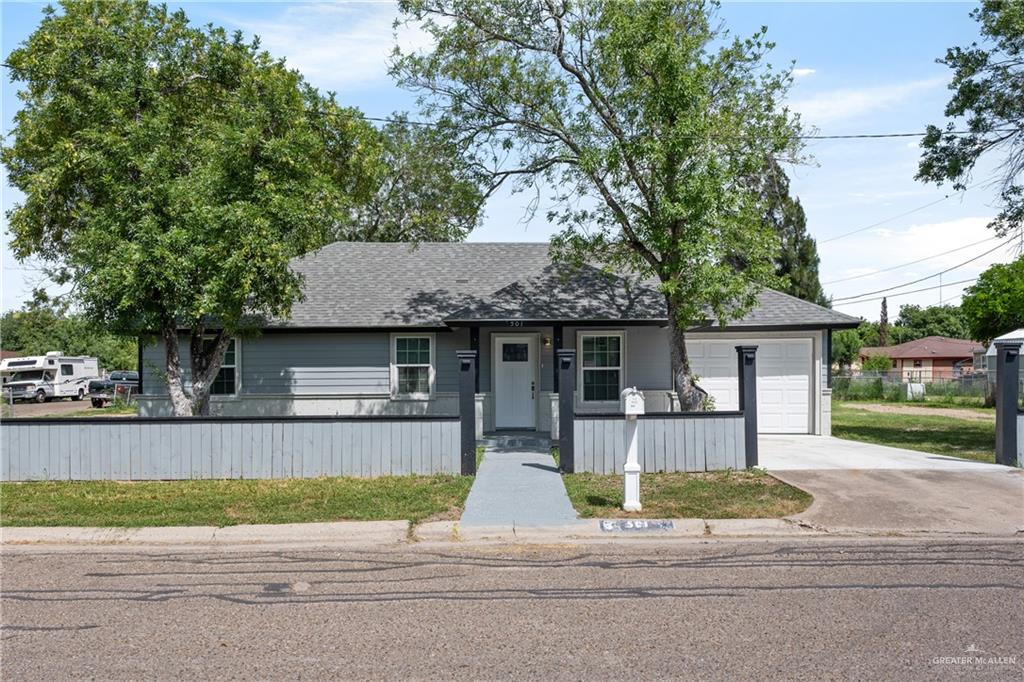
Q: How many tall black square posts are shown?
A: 4